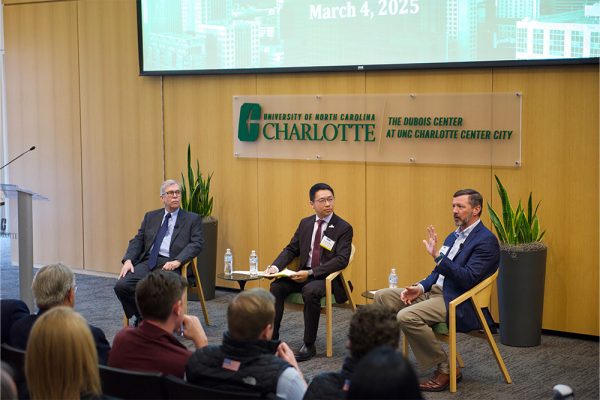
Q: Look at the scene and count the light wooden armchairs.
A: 3